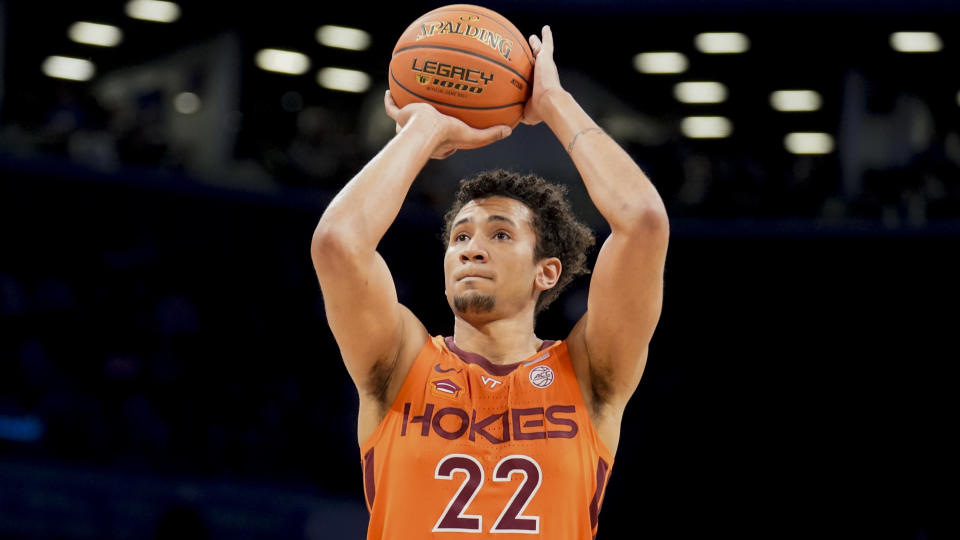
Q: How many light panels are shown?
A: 13